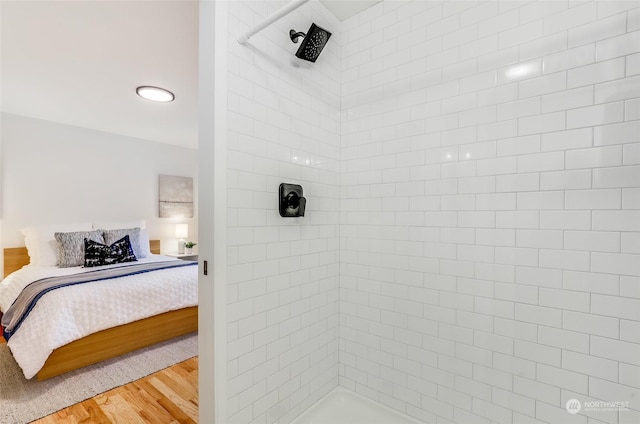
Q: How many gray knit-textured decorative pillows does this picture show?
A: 2